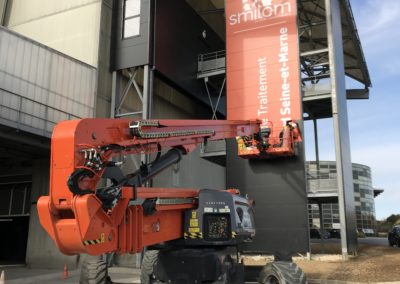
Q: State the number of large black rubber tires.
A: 3